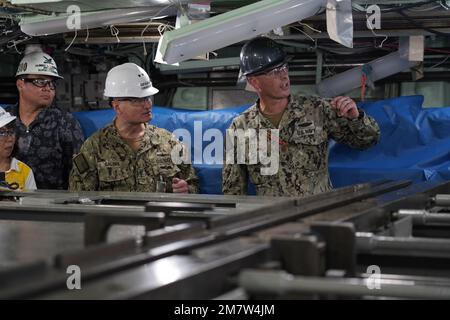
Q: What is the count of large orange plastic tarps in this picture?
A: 0